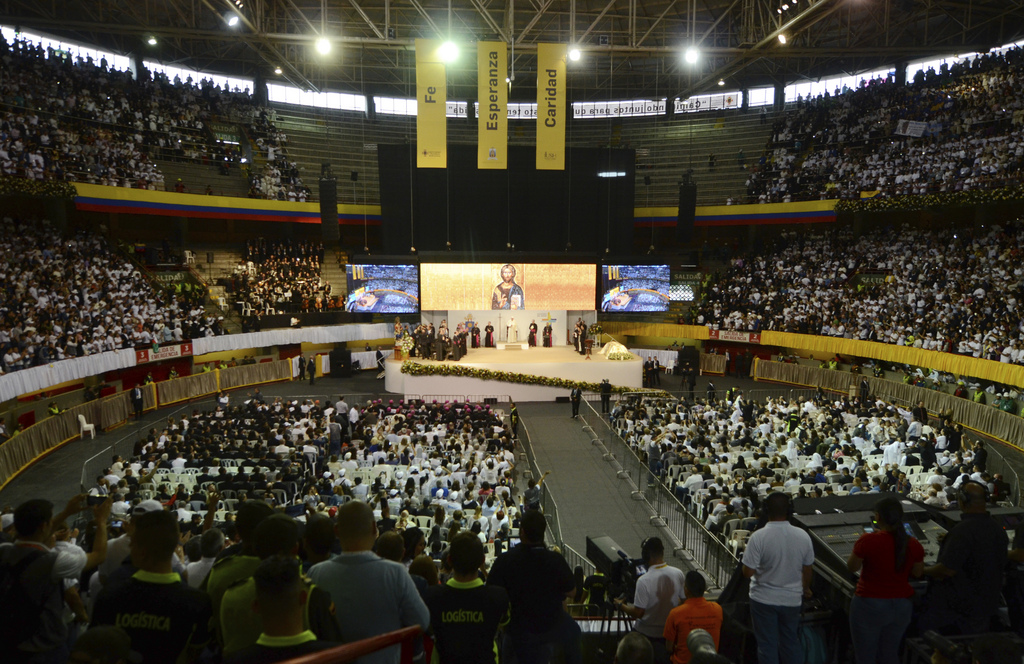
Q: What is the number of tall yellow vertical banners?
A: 3